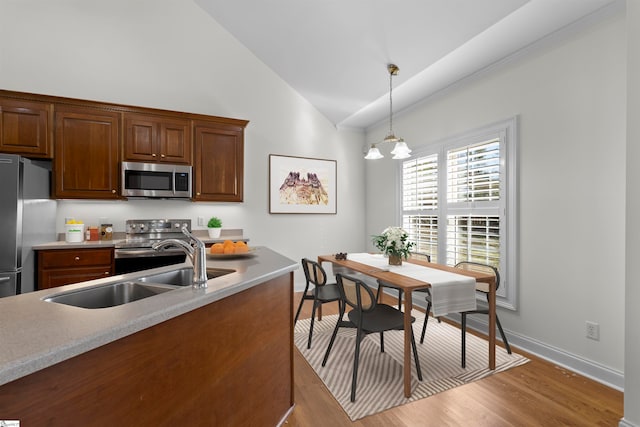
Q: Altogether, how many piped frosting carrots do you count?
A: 0